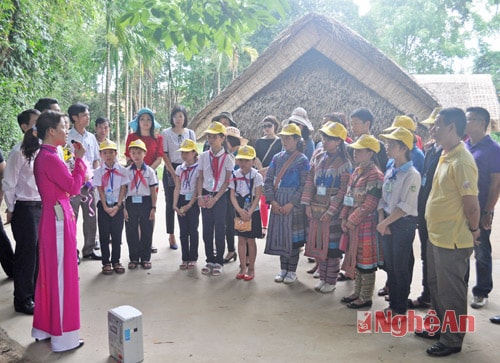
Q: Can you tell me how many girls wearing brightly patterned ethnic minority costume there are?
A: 3